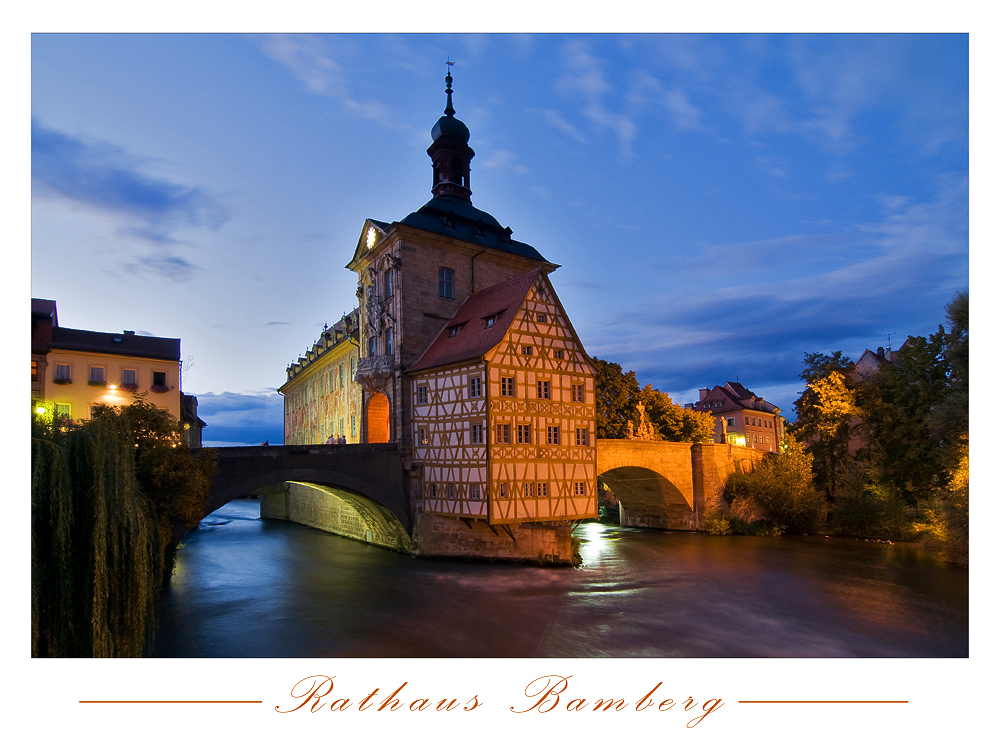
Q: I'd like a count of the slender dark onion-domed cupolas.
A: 1